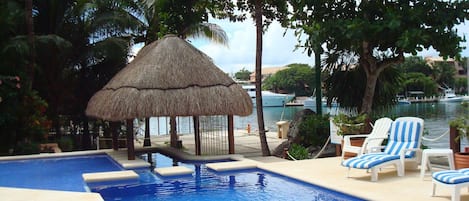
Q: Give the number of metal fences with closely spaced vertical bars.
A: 1